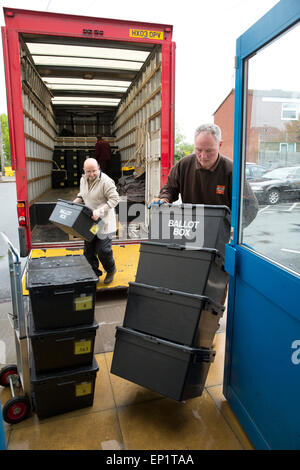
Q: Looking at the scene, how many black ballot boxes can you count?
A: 8